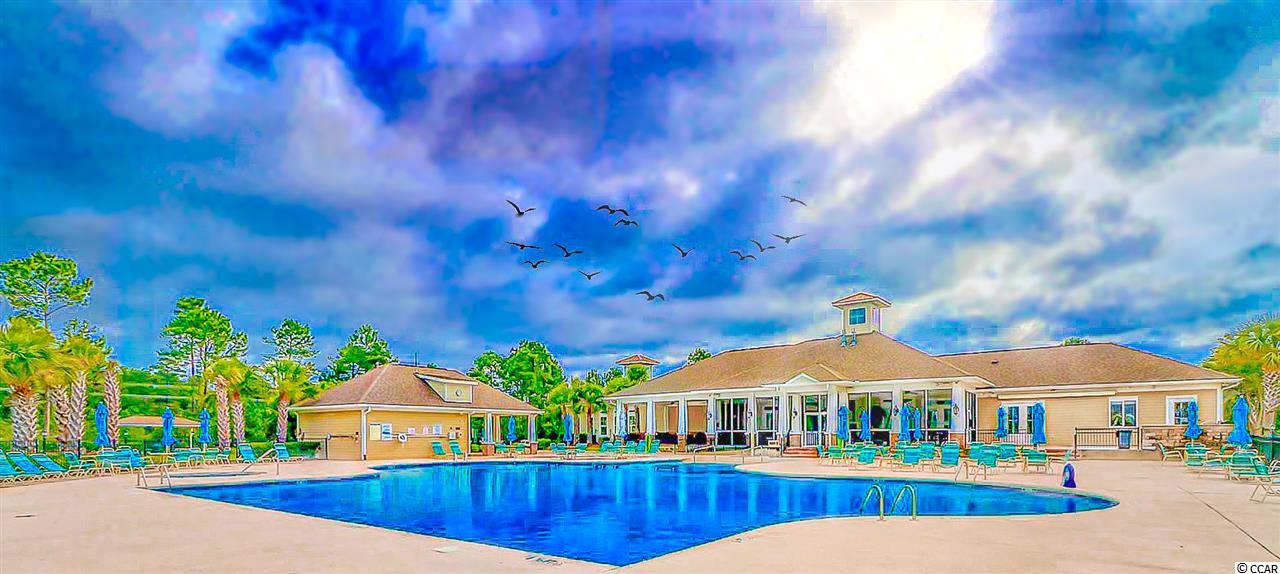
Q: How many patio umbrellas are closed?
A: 14